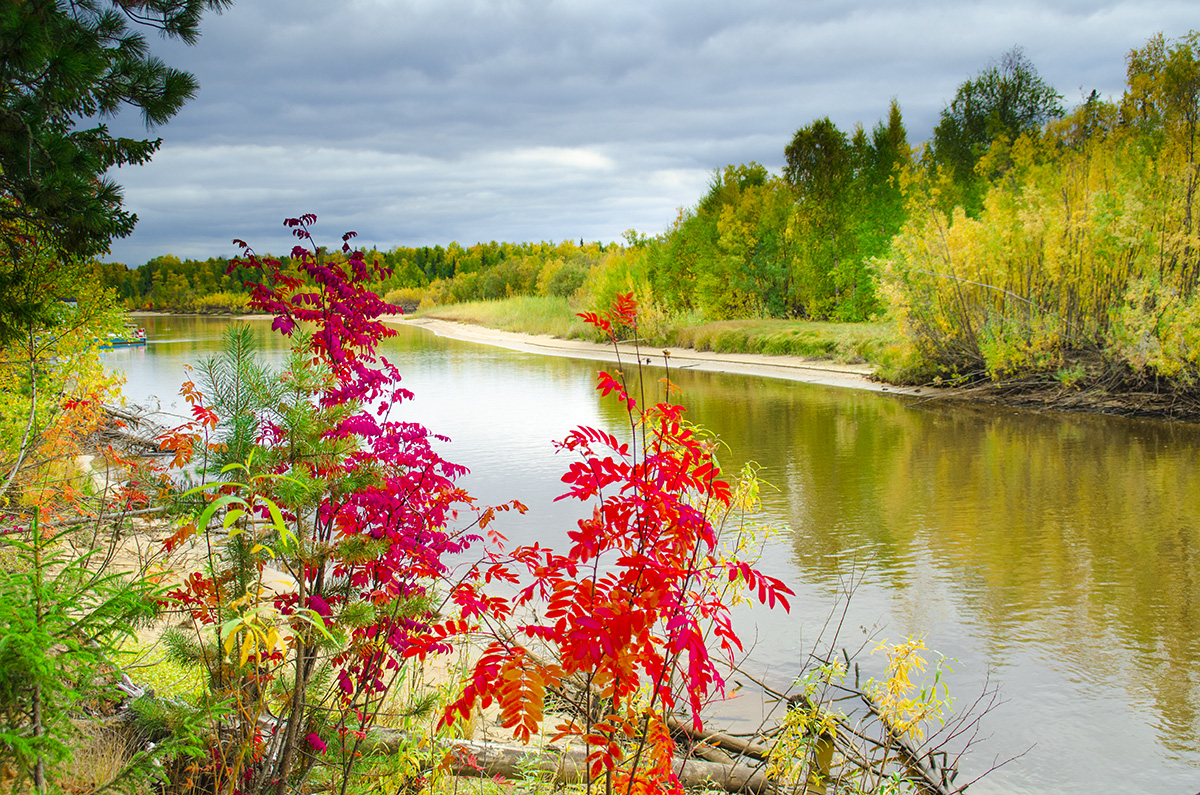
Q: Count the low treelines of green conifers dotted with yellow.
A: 1